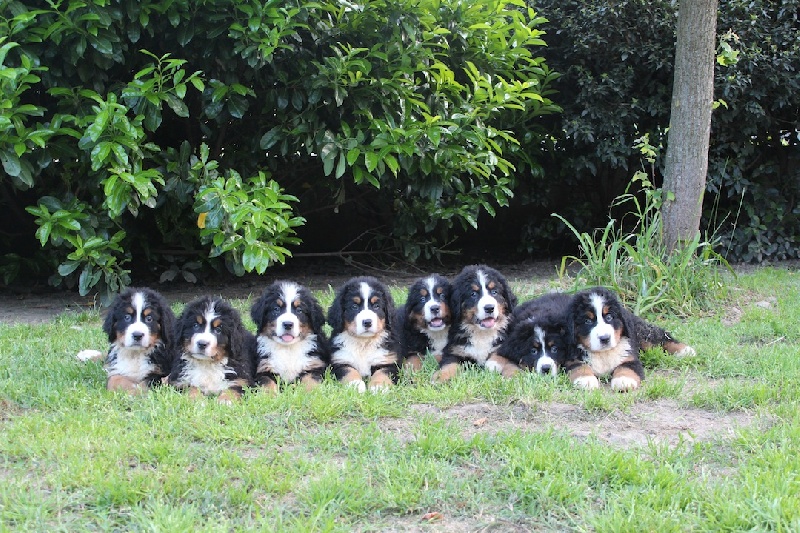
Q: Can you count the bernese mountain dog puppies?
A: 8